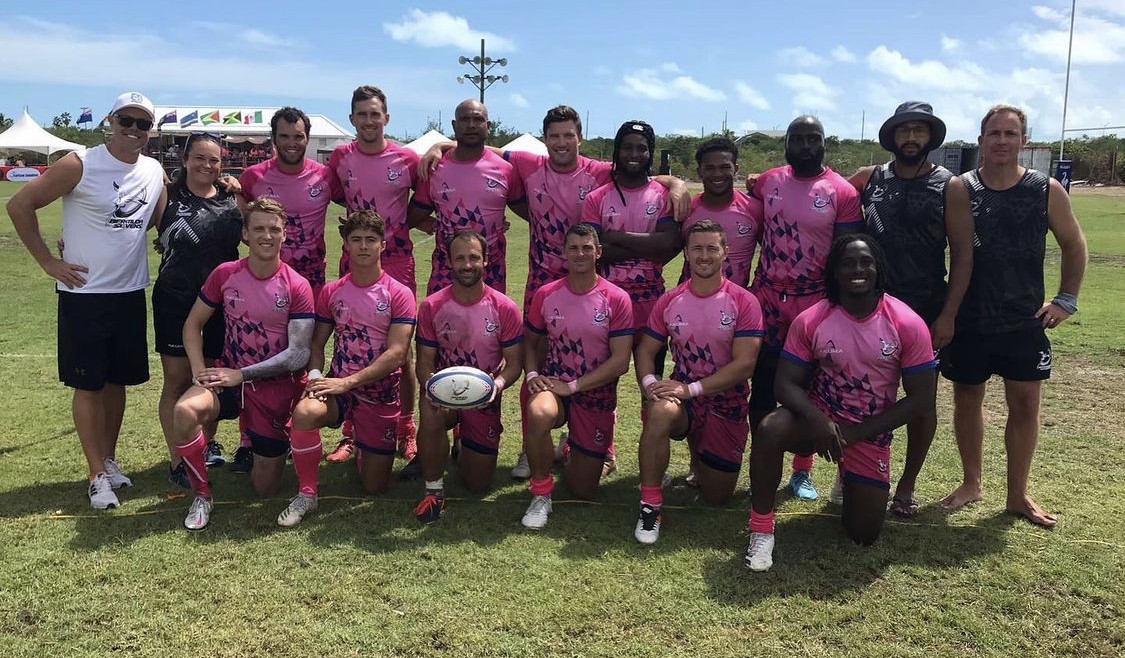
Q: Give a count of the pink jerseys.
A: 13